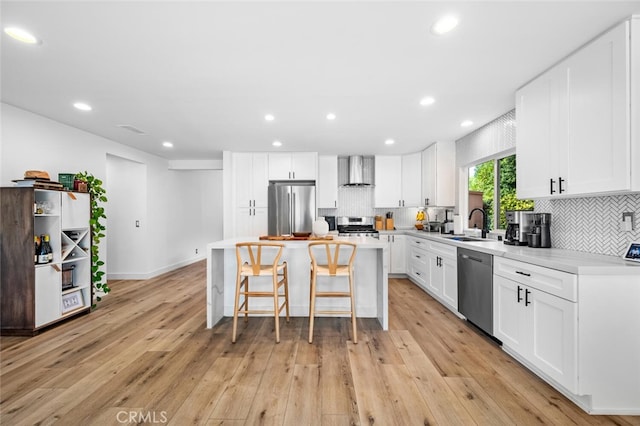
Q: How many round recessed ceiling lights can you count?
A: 10